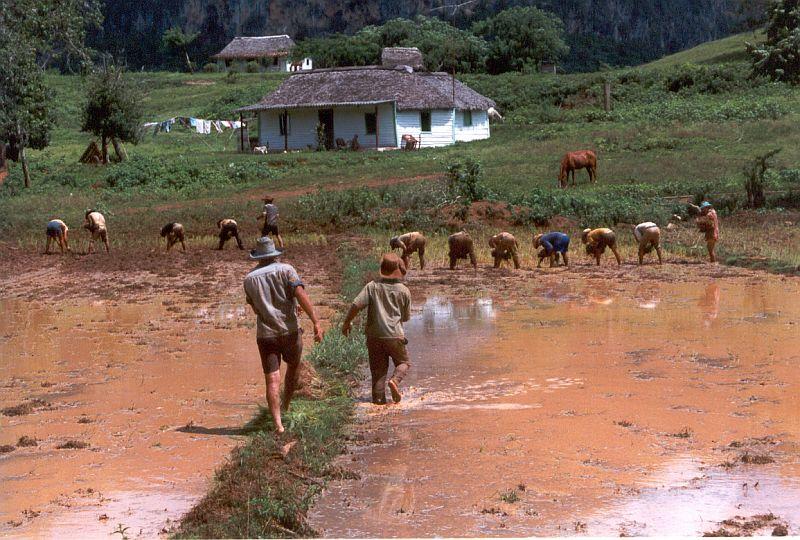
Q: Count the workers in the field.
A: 14